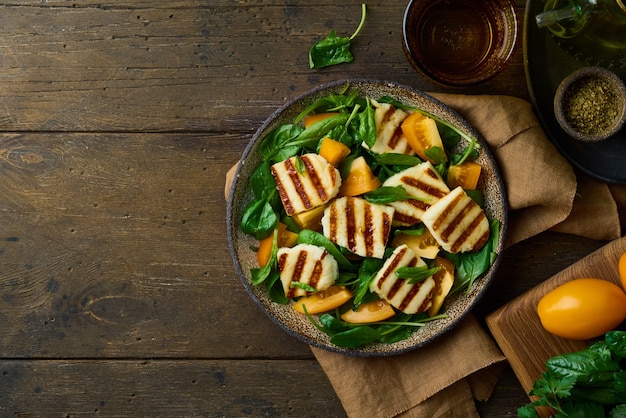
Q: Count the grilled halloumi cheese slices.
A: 7